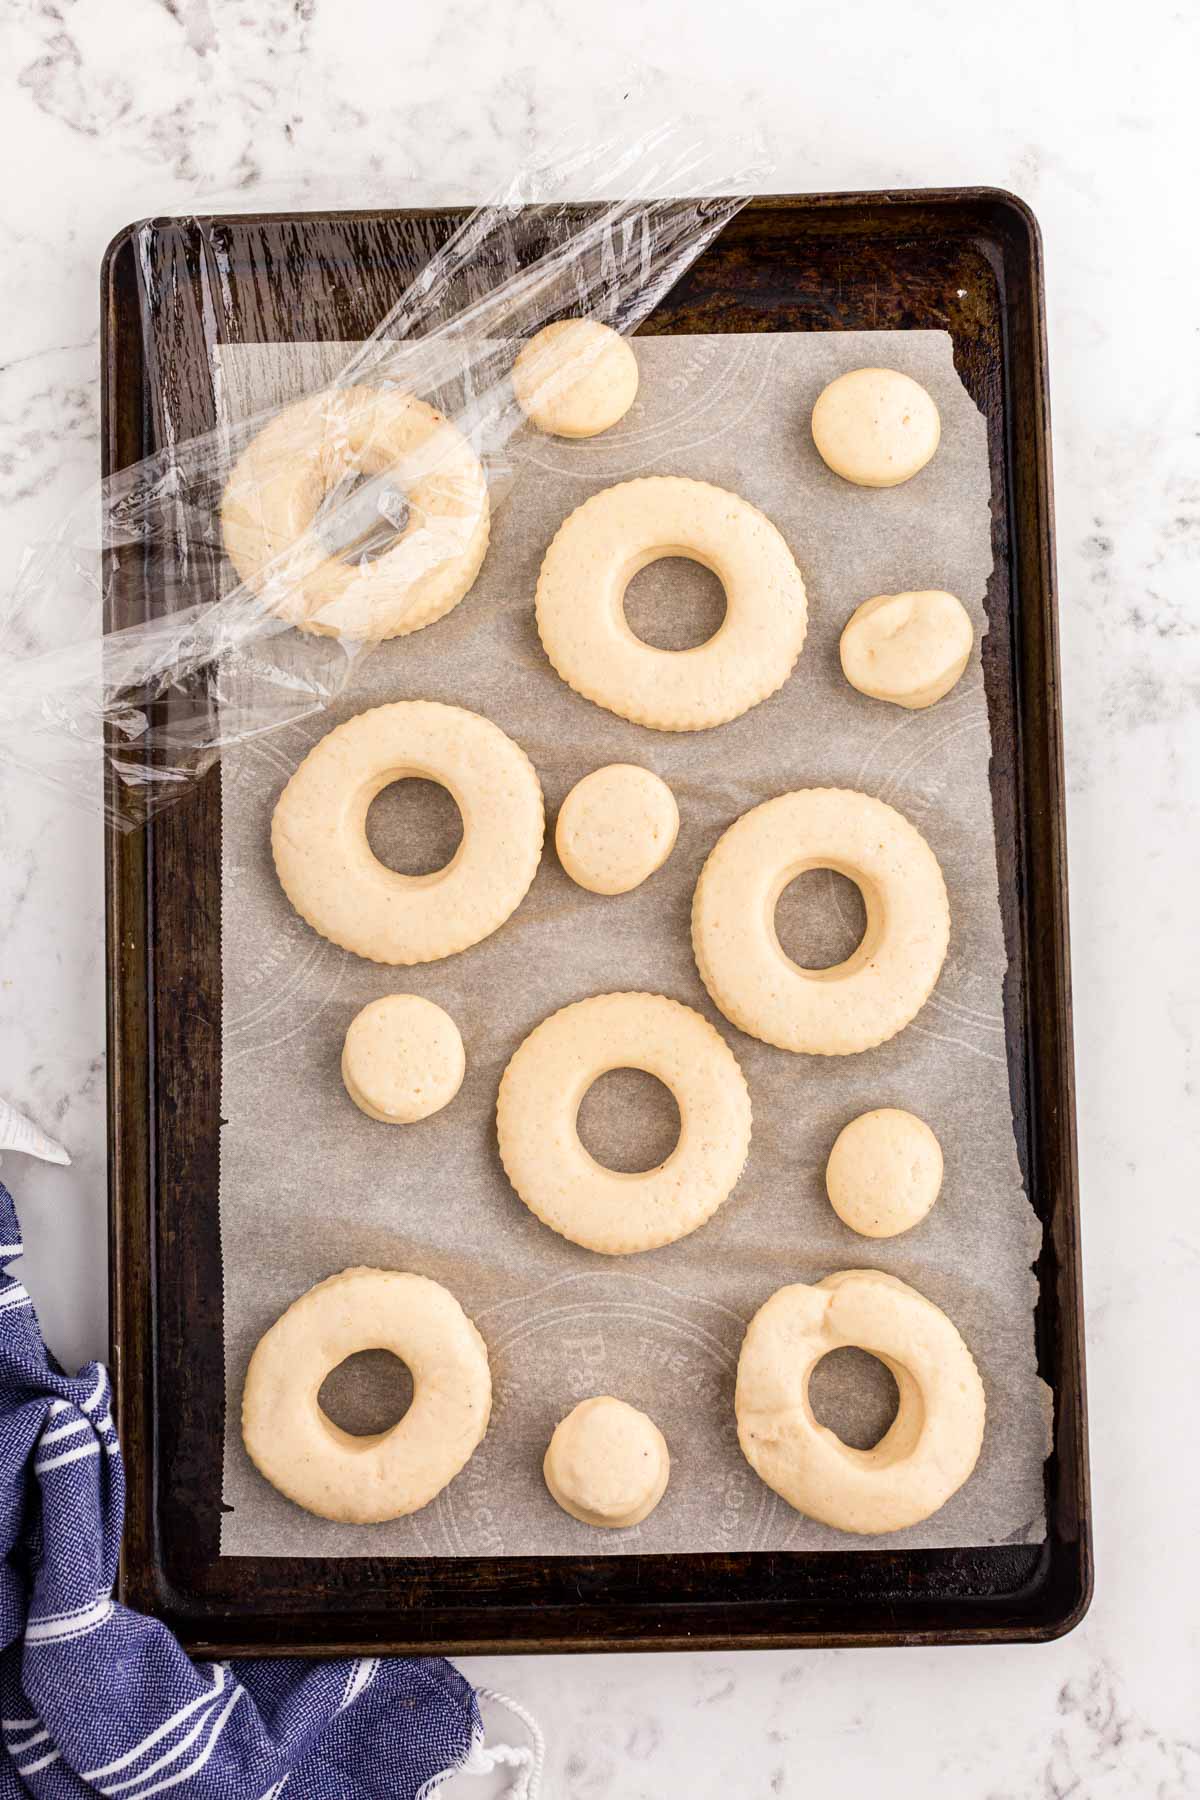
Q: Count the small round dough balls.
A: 7